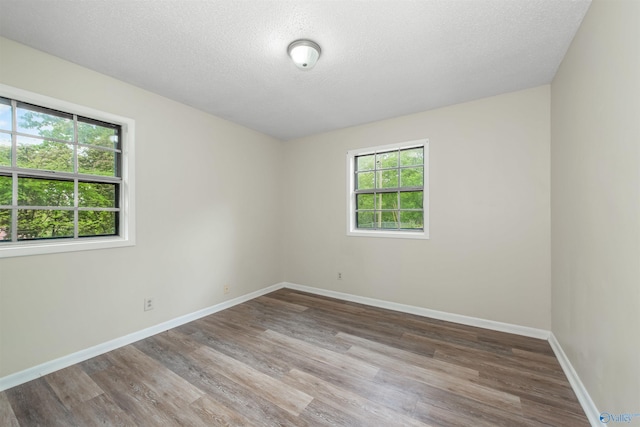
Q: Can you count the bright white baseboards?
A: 3